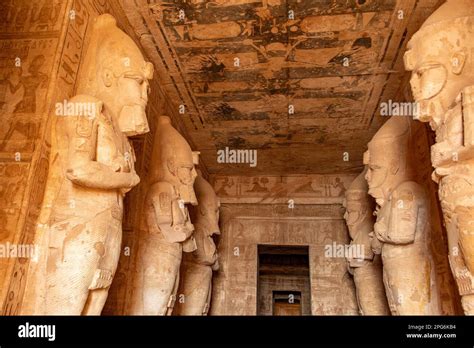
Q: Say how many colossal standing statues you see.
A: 6